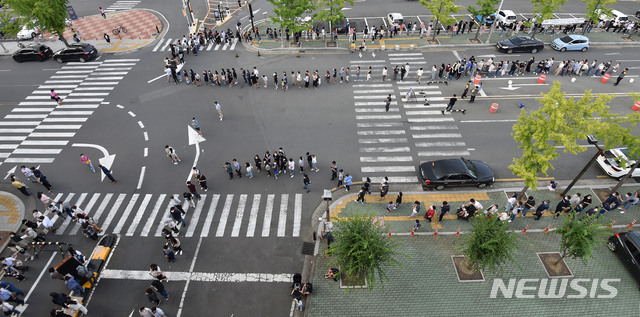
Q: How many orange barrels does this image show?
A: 5